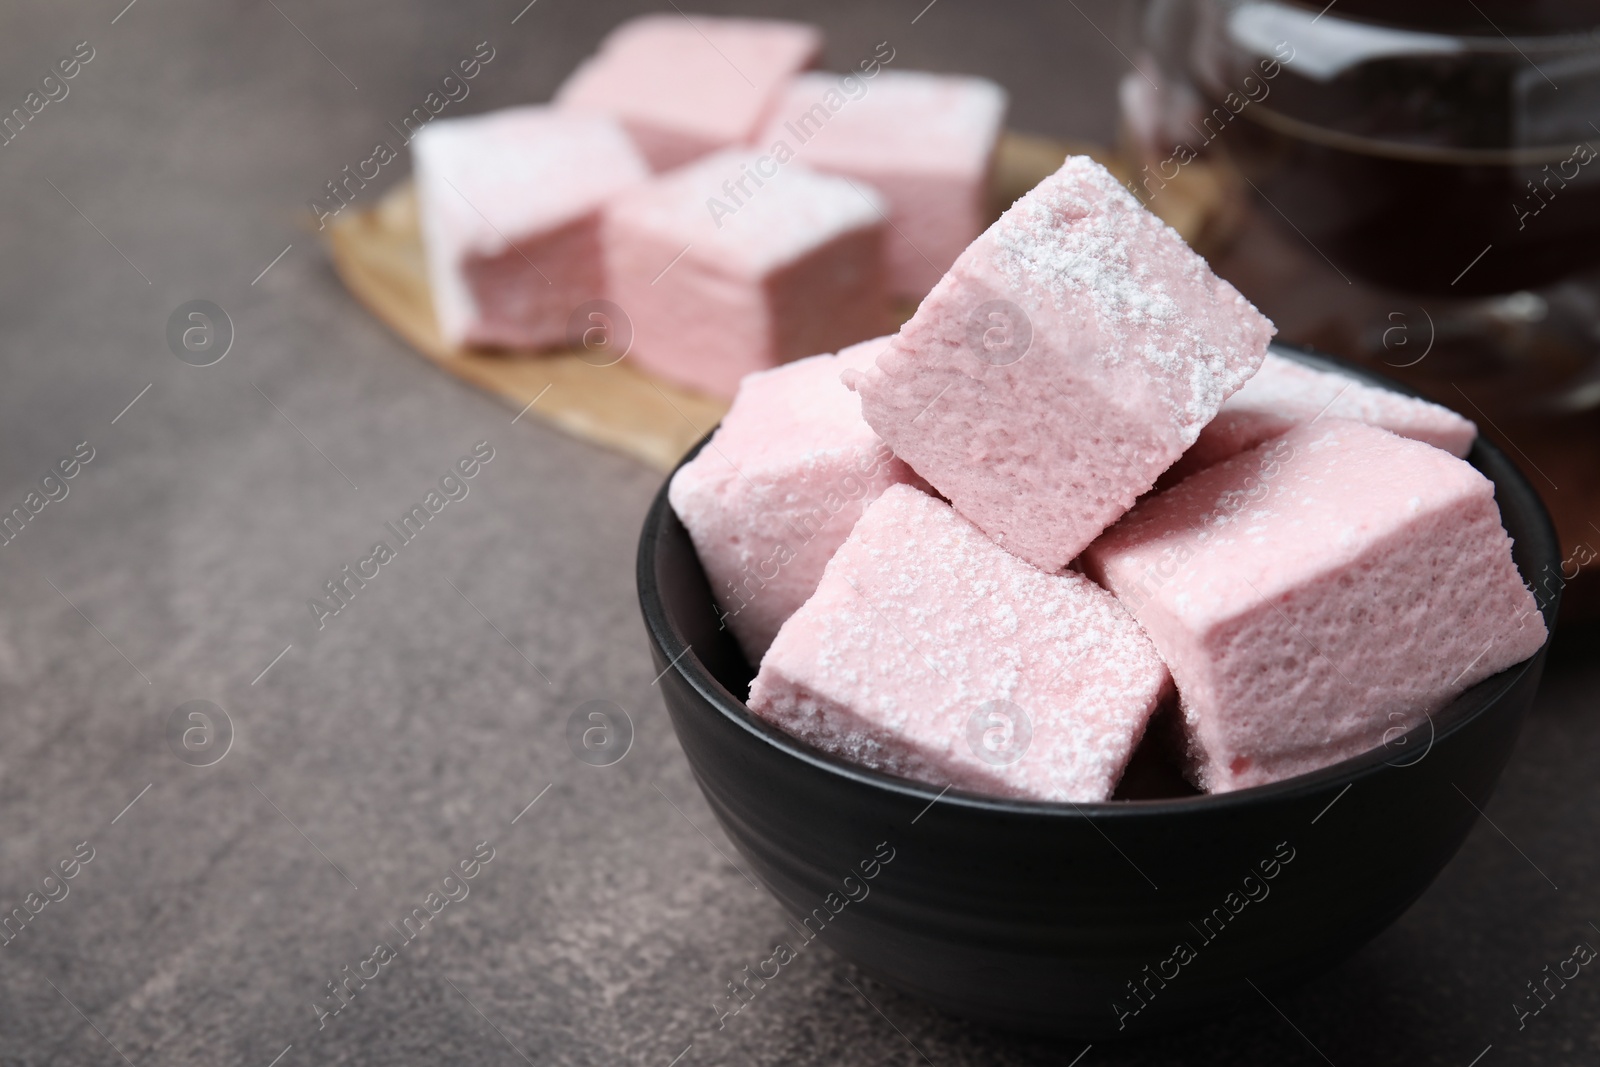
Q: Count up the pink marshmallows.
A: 9